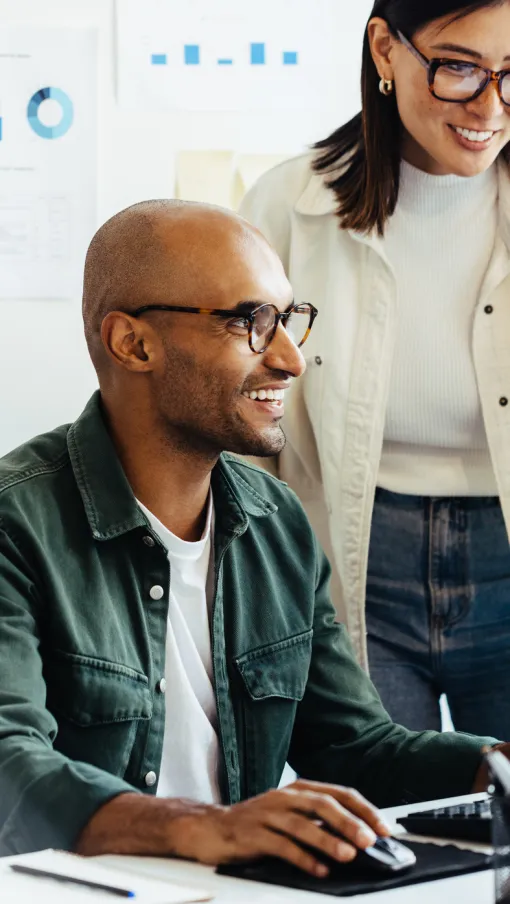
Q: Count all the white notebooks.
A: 1